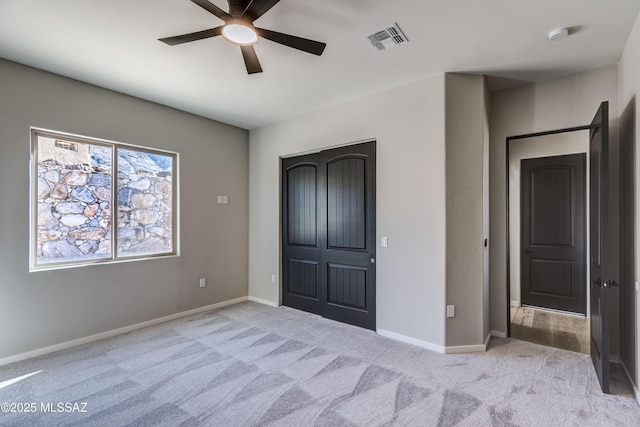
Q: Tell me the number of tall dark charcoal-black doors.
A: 4